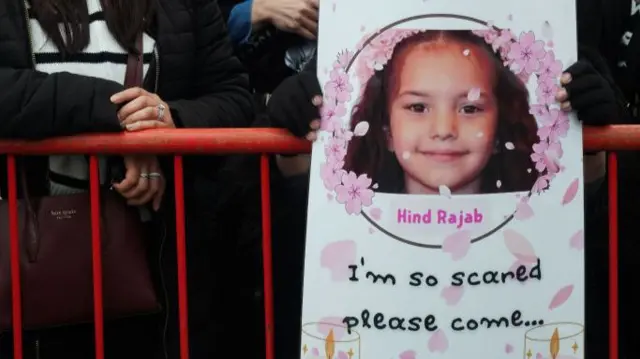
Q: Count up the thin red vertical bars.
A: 5